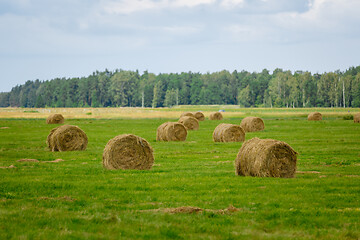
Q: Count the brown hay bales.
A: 13